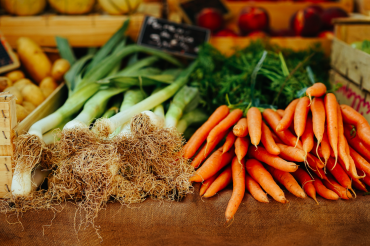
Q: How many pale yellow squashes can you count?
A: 3